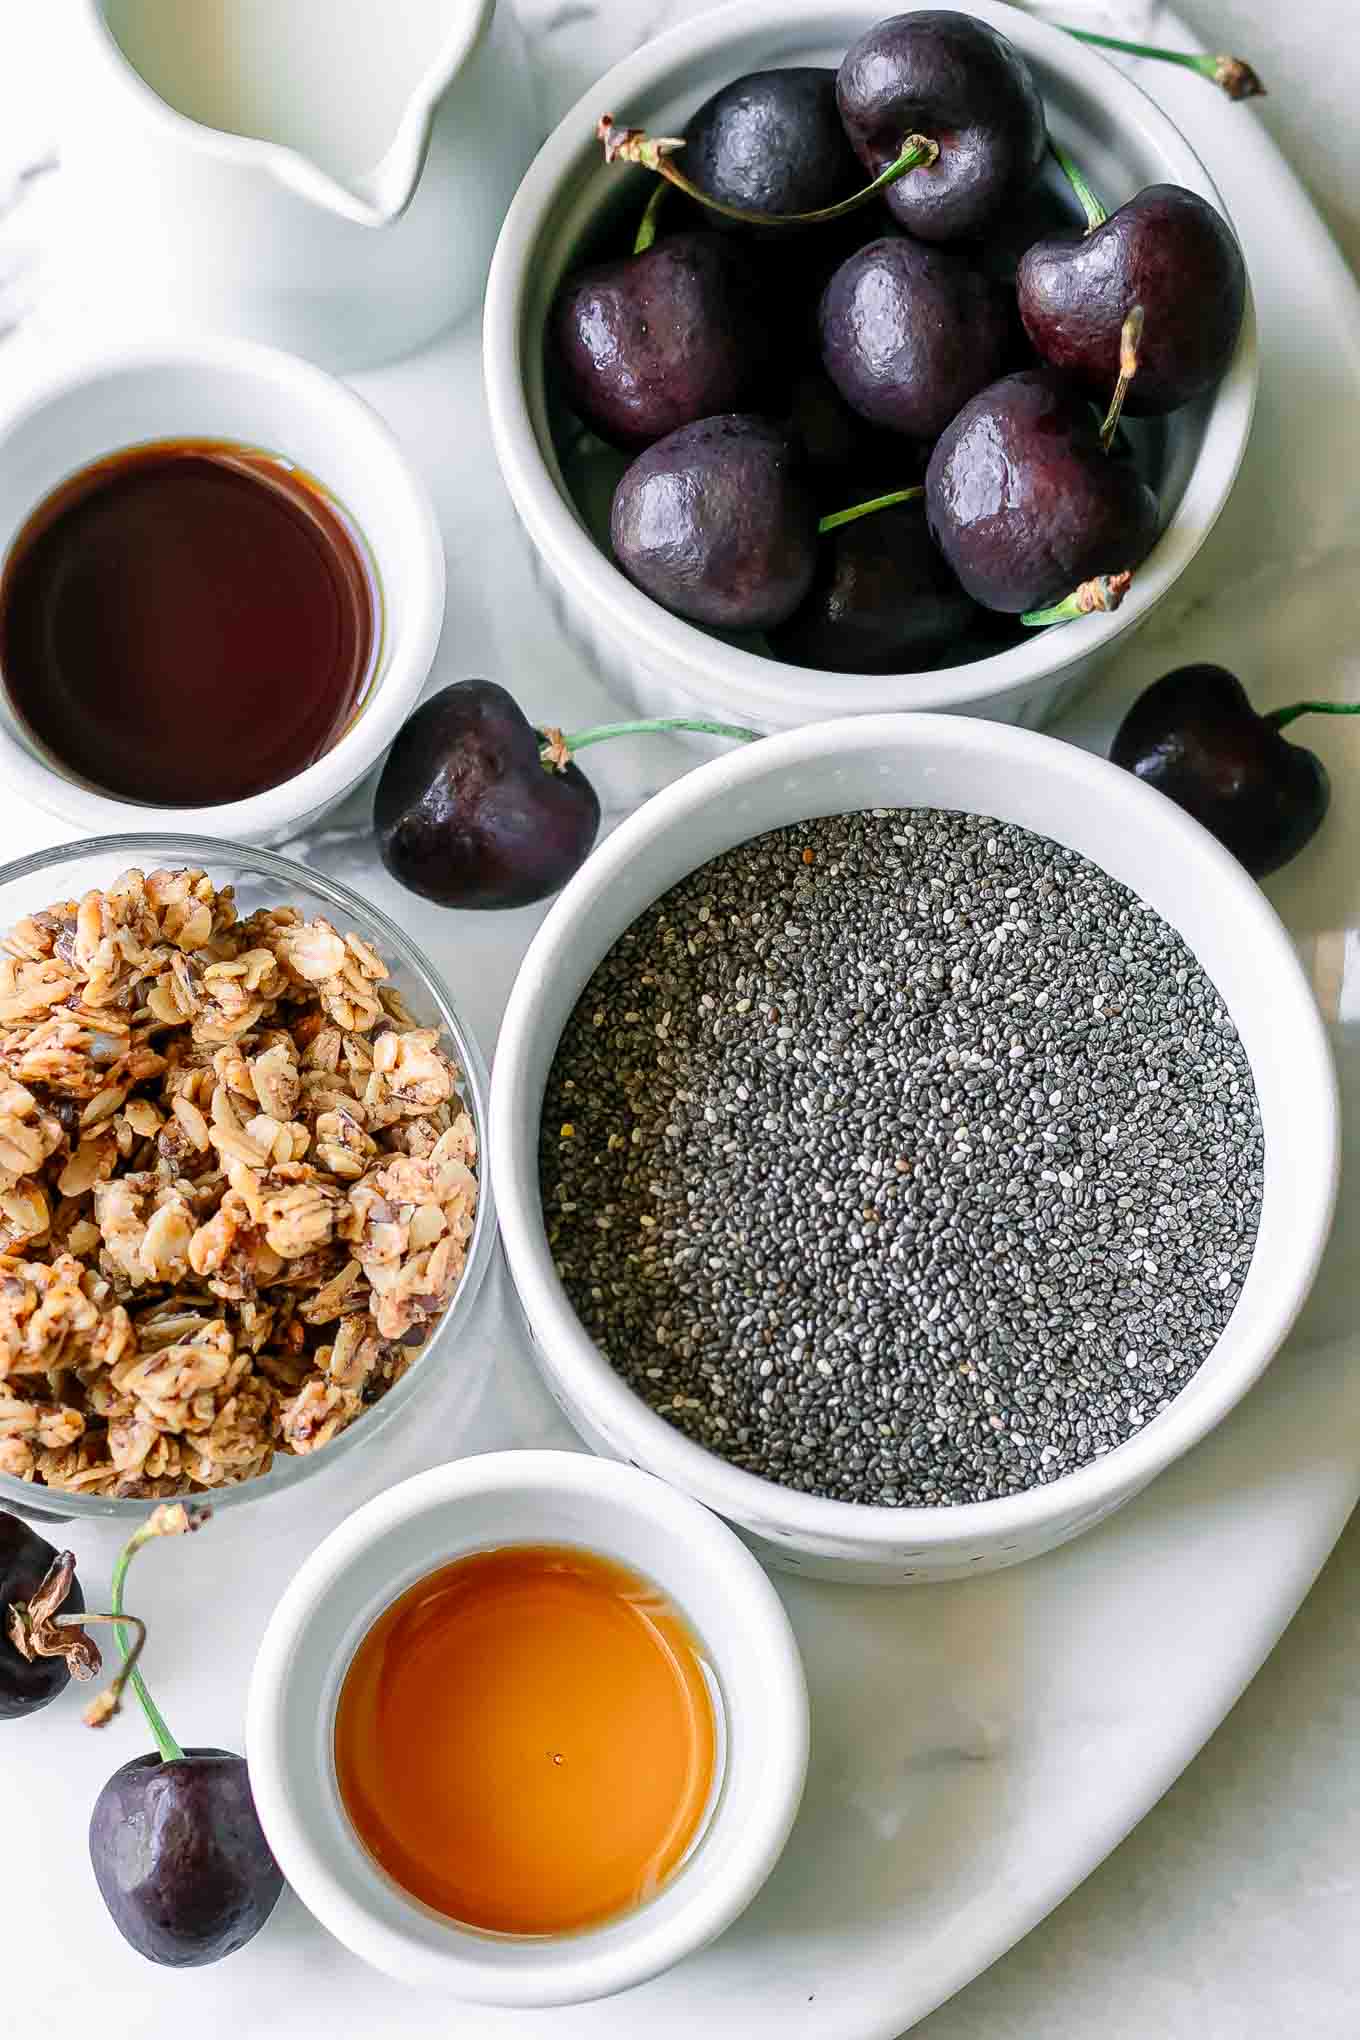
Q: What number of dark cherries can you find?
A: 12